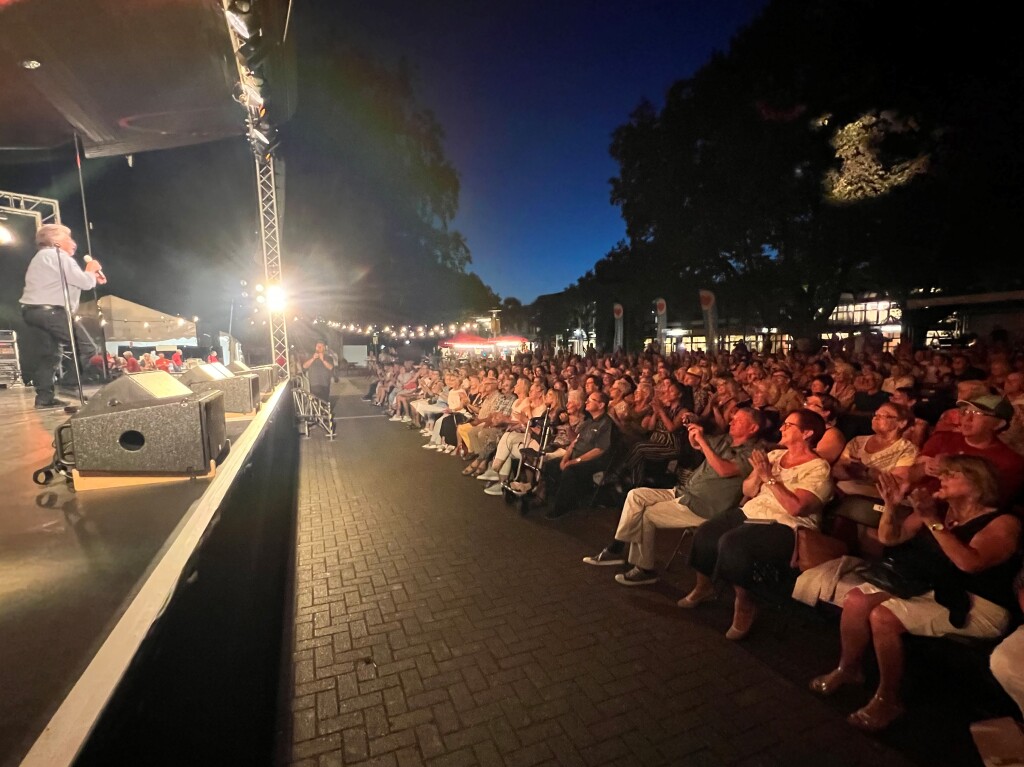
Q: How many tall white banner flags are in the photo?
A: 3